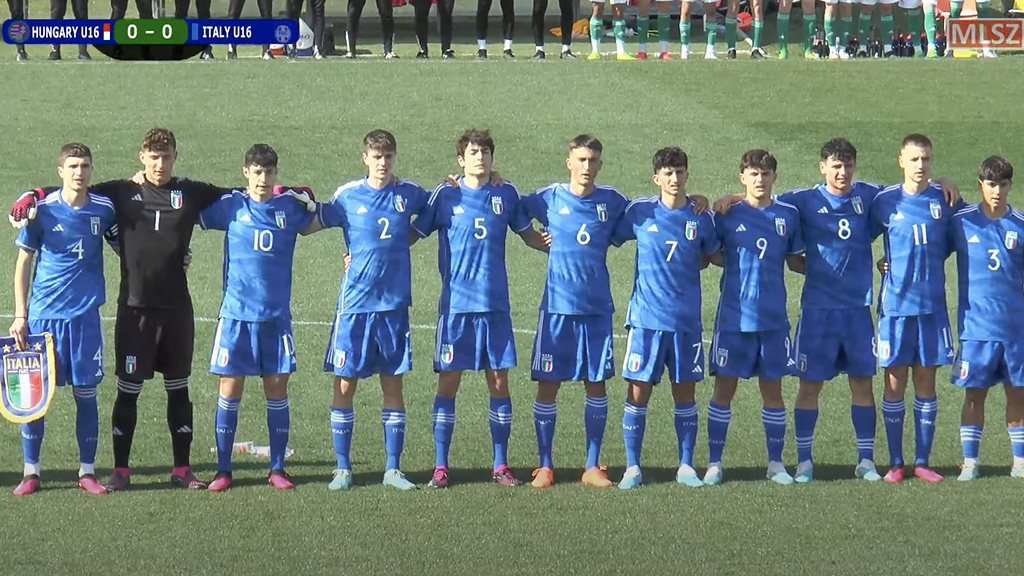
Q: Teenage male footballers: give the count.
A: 11